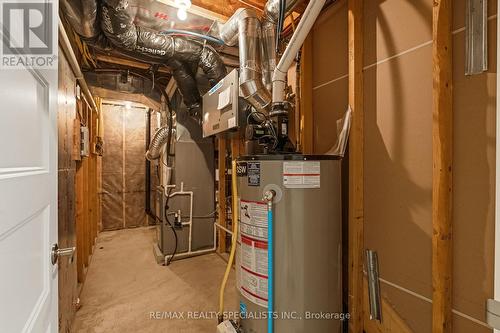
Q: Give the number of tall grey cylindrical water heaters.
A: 1